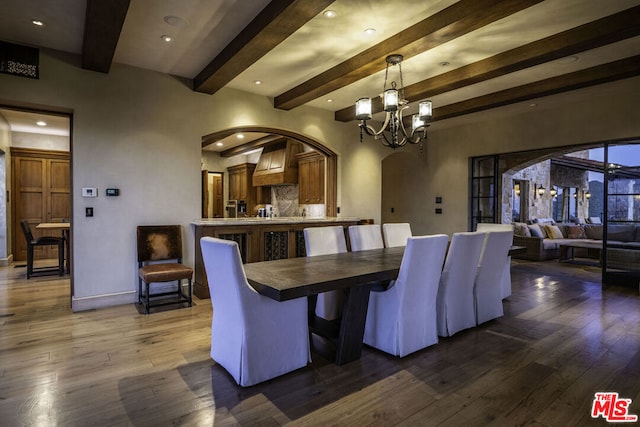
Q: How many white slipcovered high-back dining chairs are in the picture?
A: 8